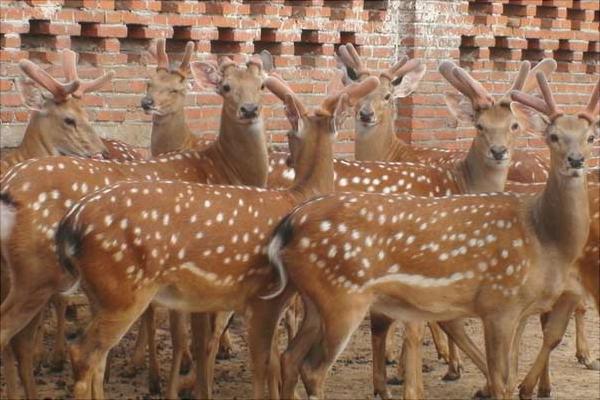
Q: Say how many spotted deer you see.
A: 7